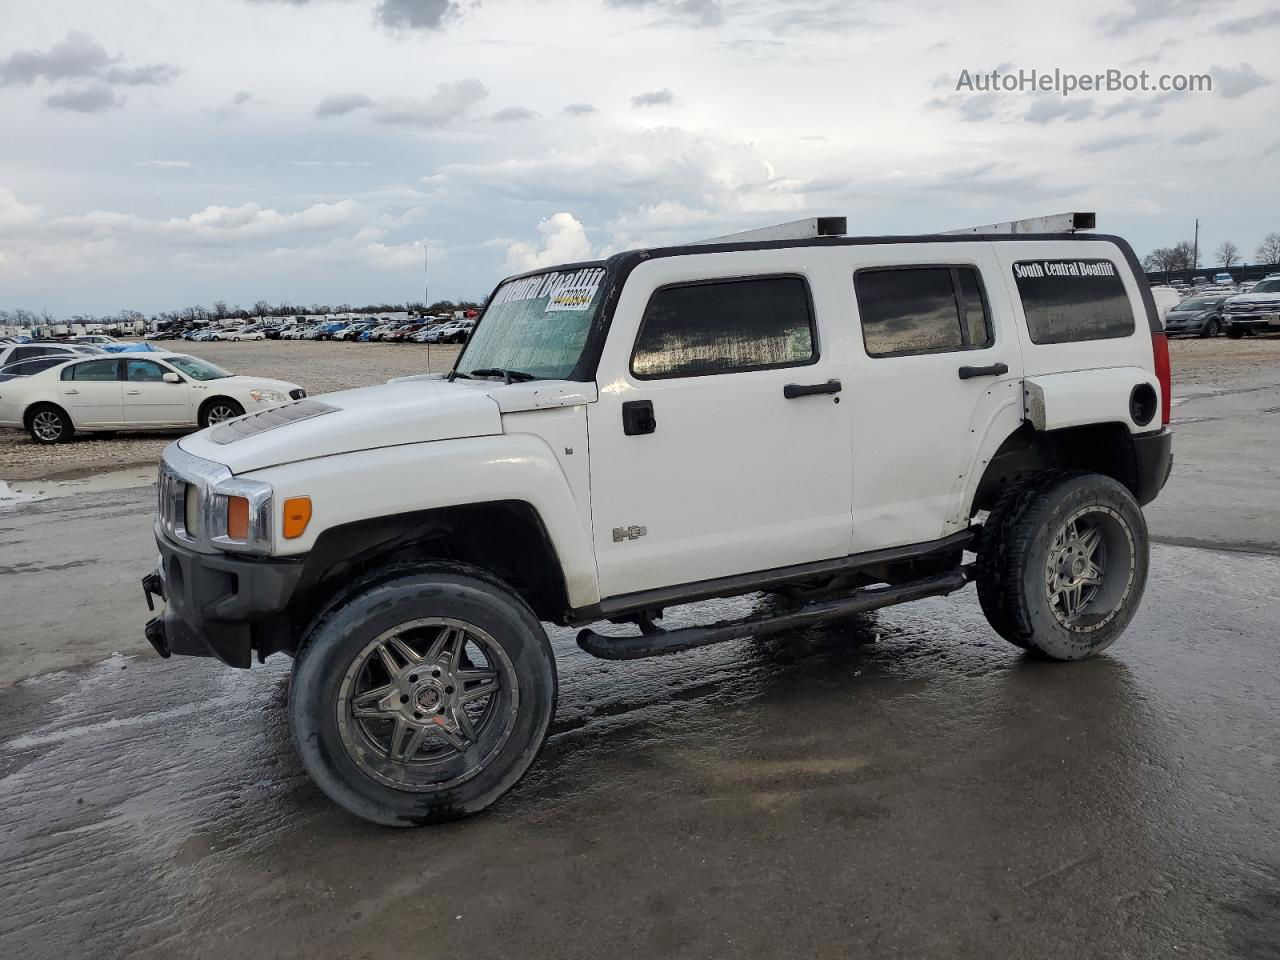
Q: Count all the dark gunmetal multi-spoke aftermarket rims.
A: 2